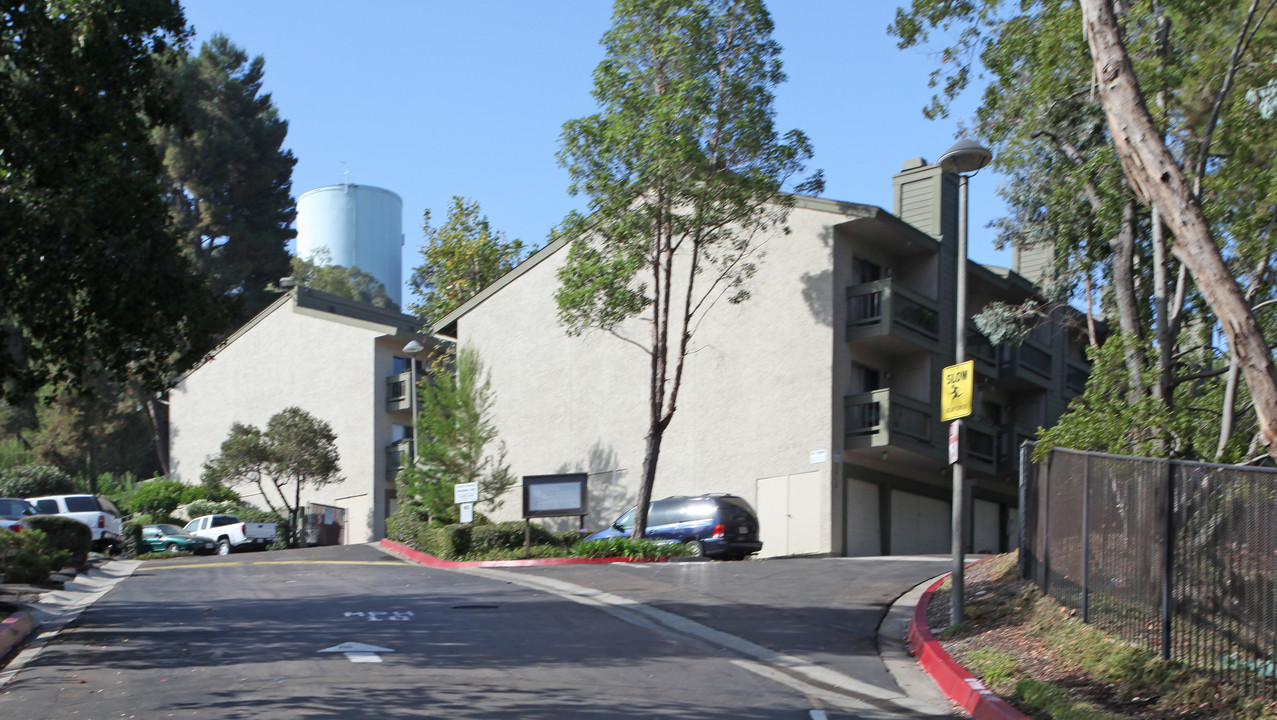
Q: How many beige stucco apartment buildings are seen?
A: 2